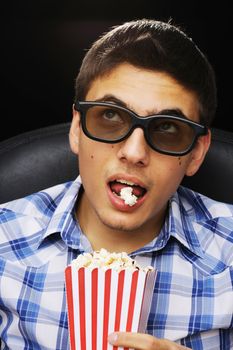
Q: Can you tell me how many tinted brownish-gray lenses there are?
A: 2